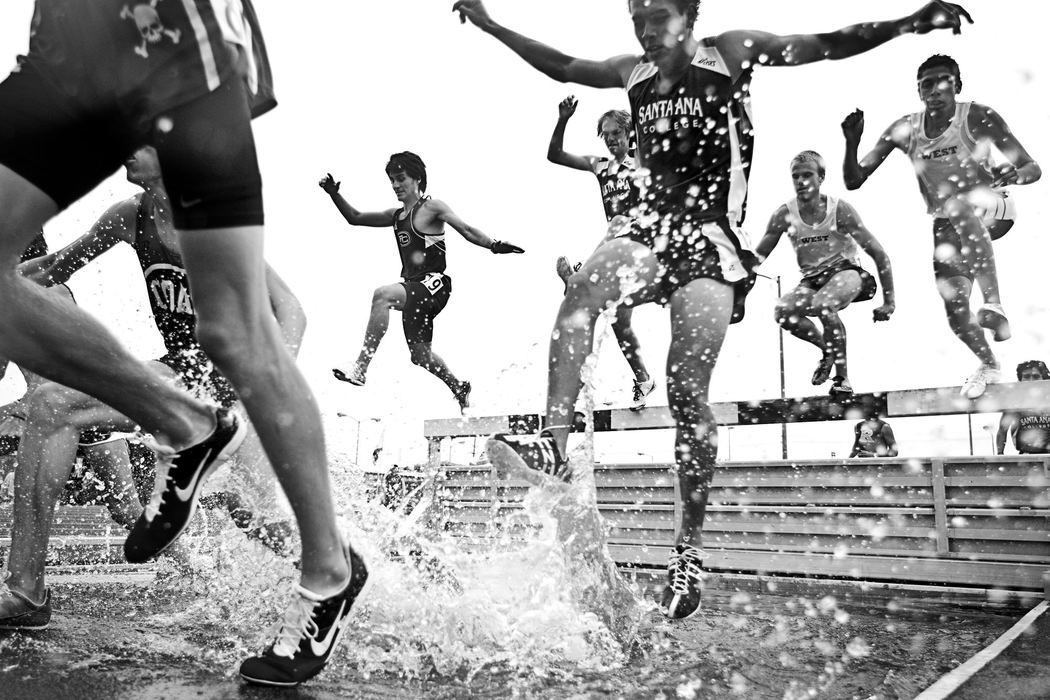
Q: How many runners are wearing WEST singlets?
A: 2